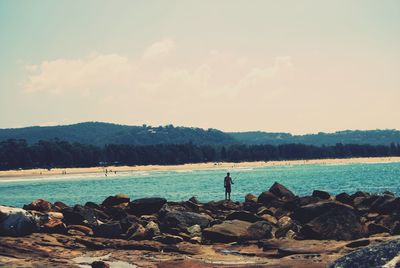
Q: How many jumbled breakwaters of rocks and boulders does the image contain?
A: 1